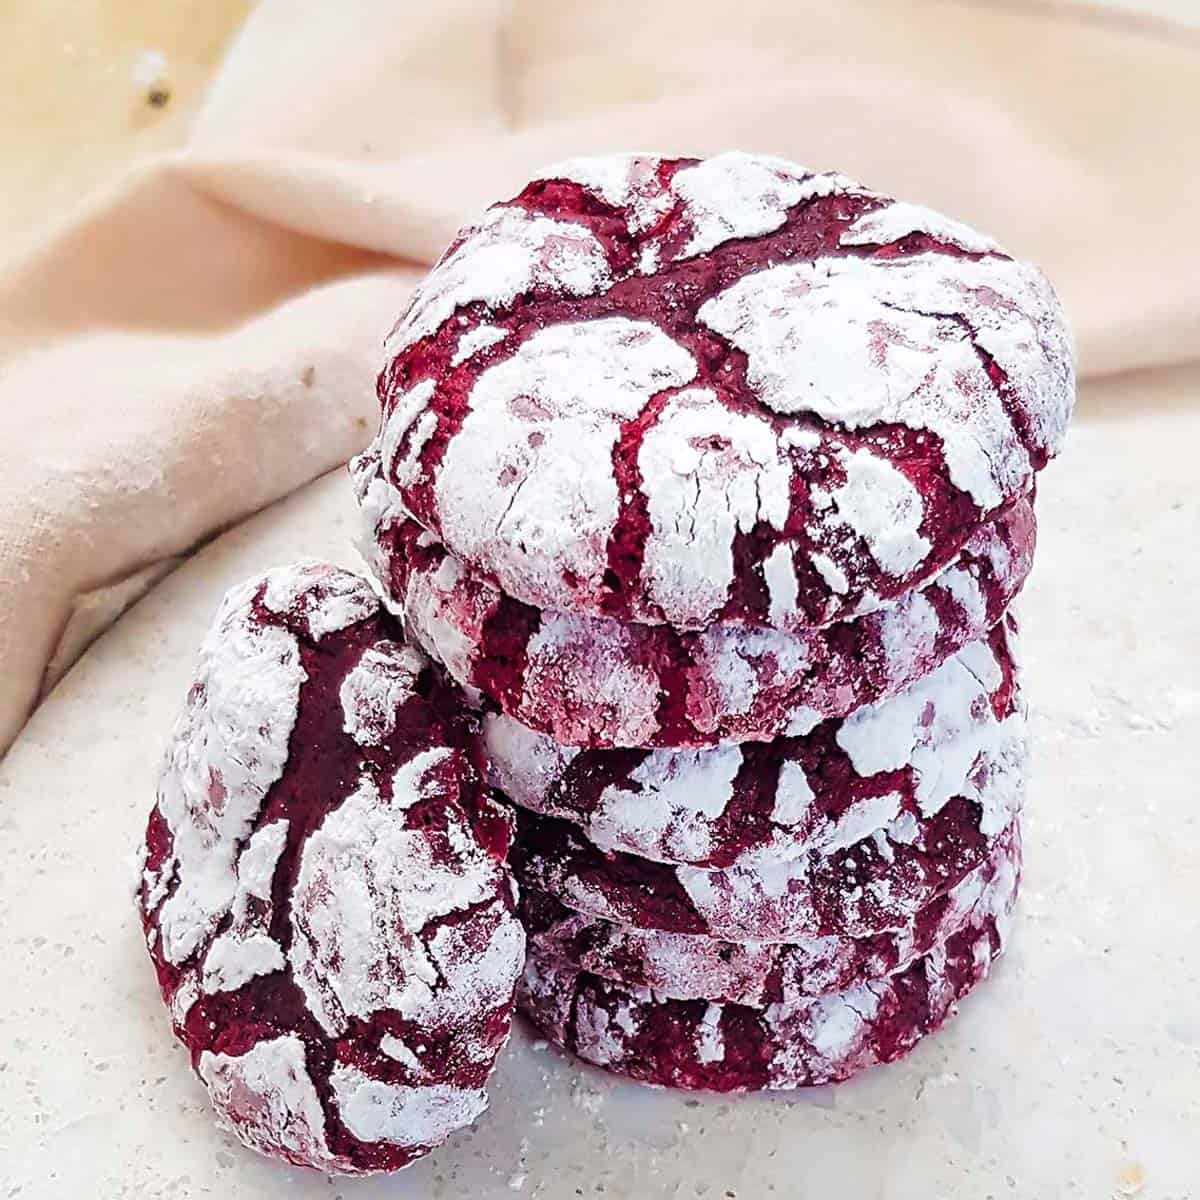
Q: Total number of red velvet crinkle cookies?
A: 7